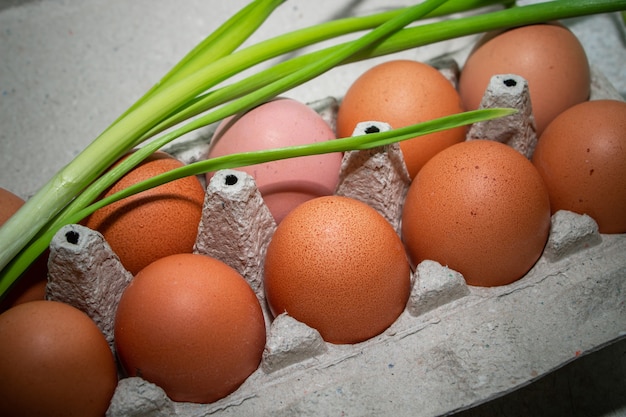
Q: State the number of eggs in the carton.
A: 10